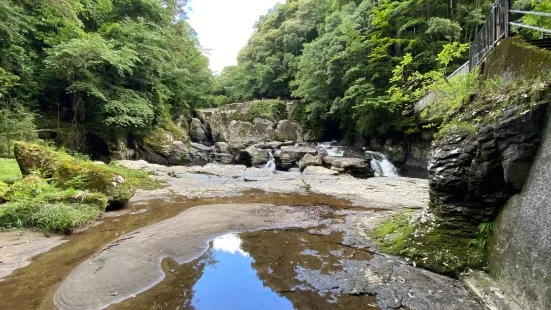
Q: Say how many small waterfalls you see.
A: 3